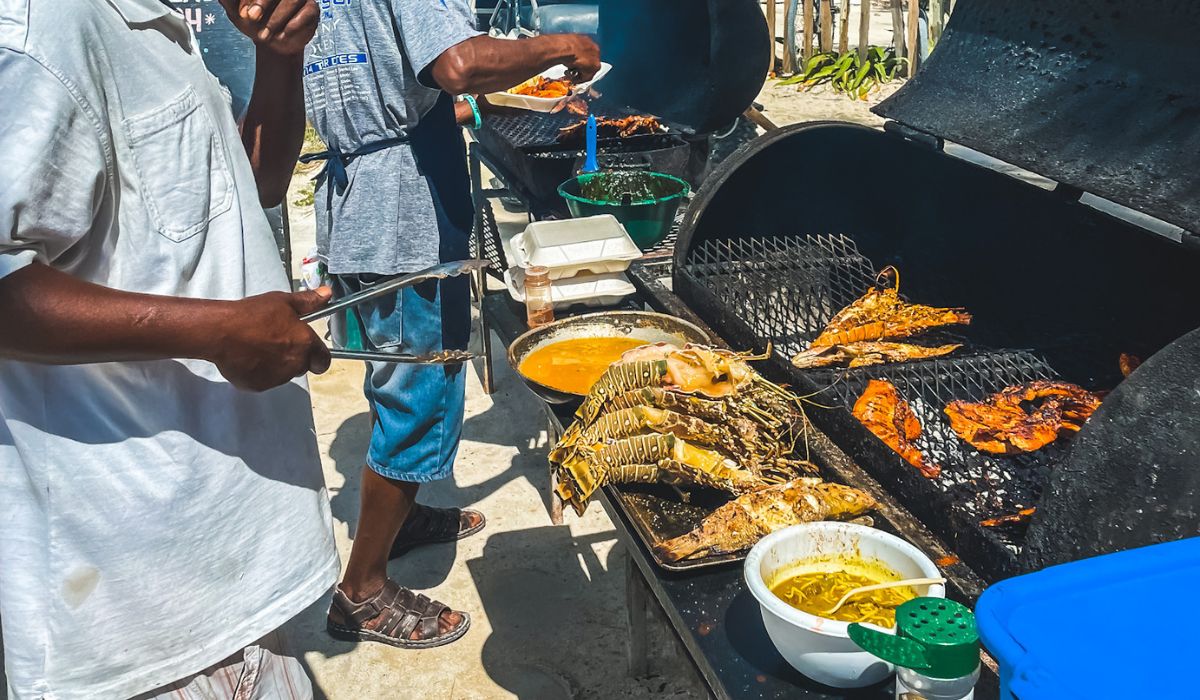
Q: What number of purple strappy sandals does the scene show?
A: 0